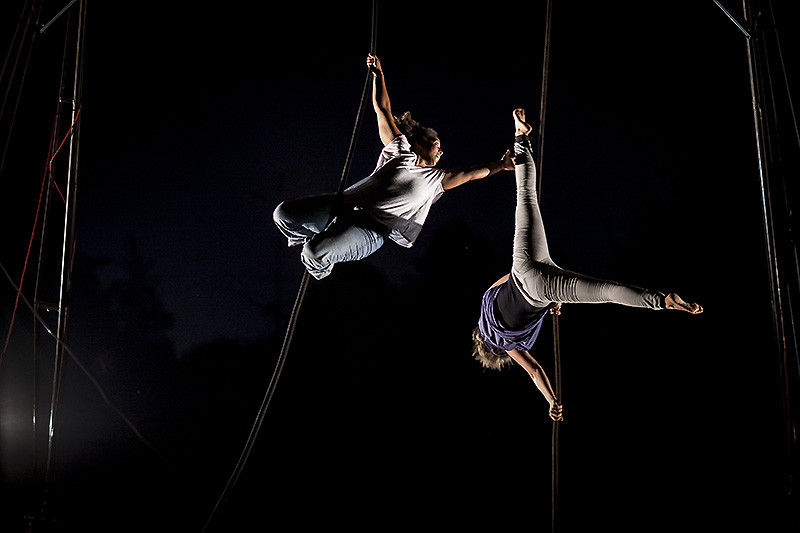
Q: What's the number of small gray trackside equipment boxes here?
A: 0